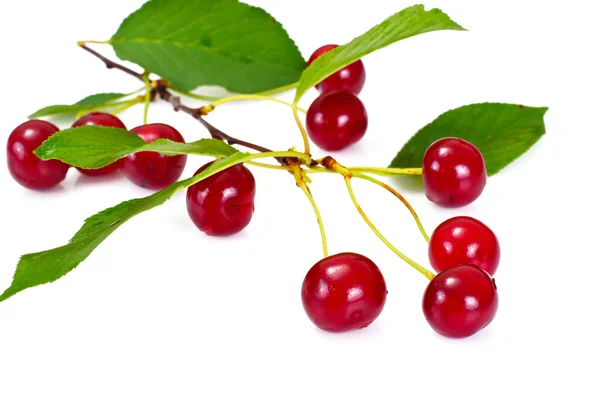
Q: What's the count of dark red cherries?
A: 10